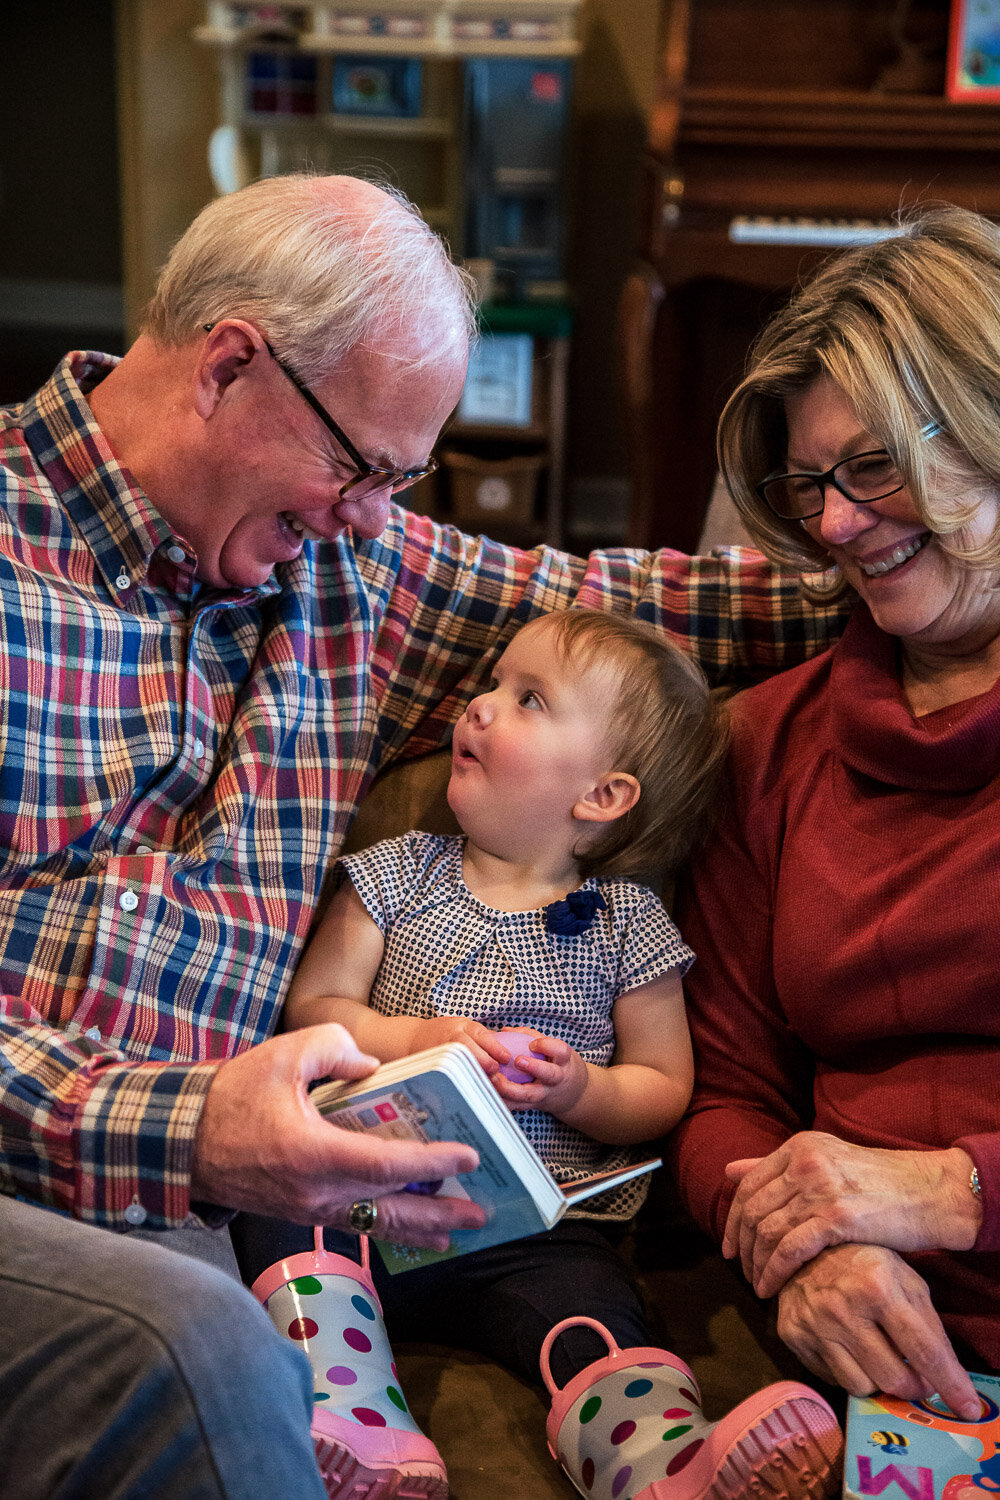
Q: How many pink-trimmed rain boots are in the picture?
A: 2